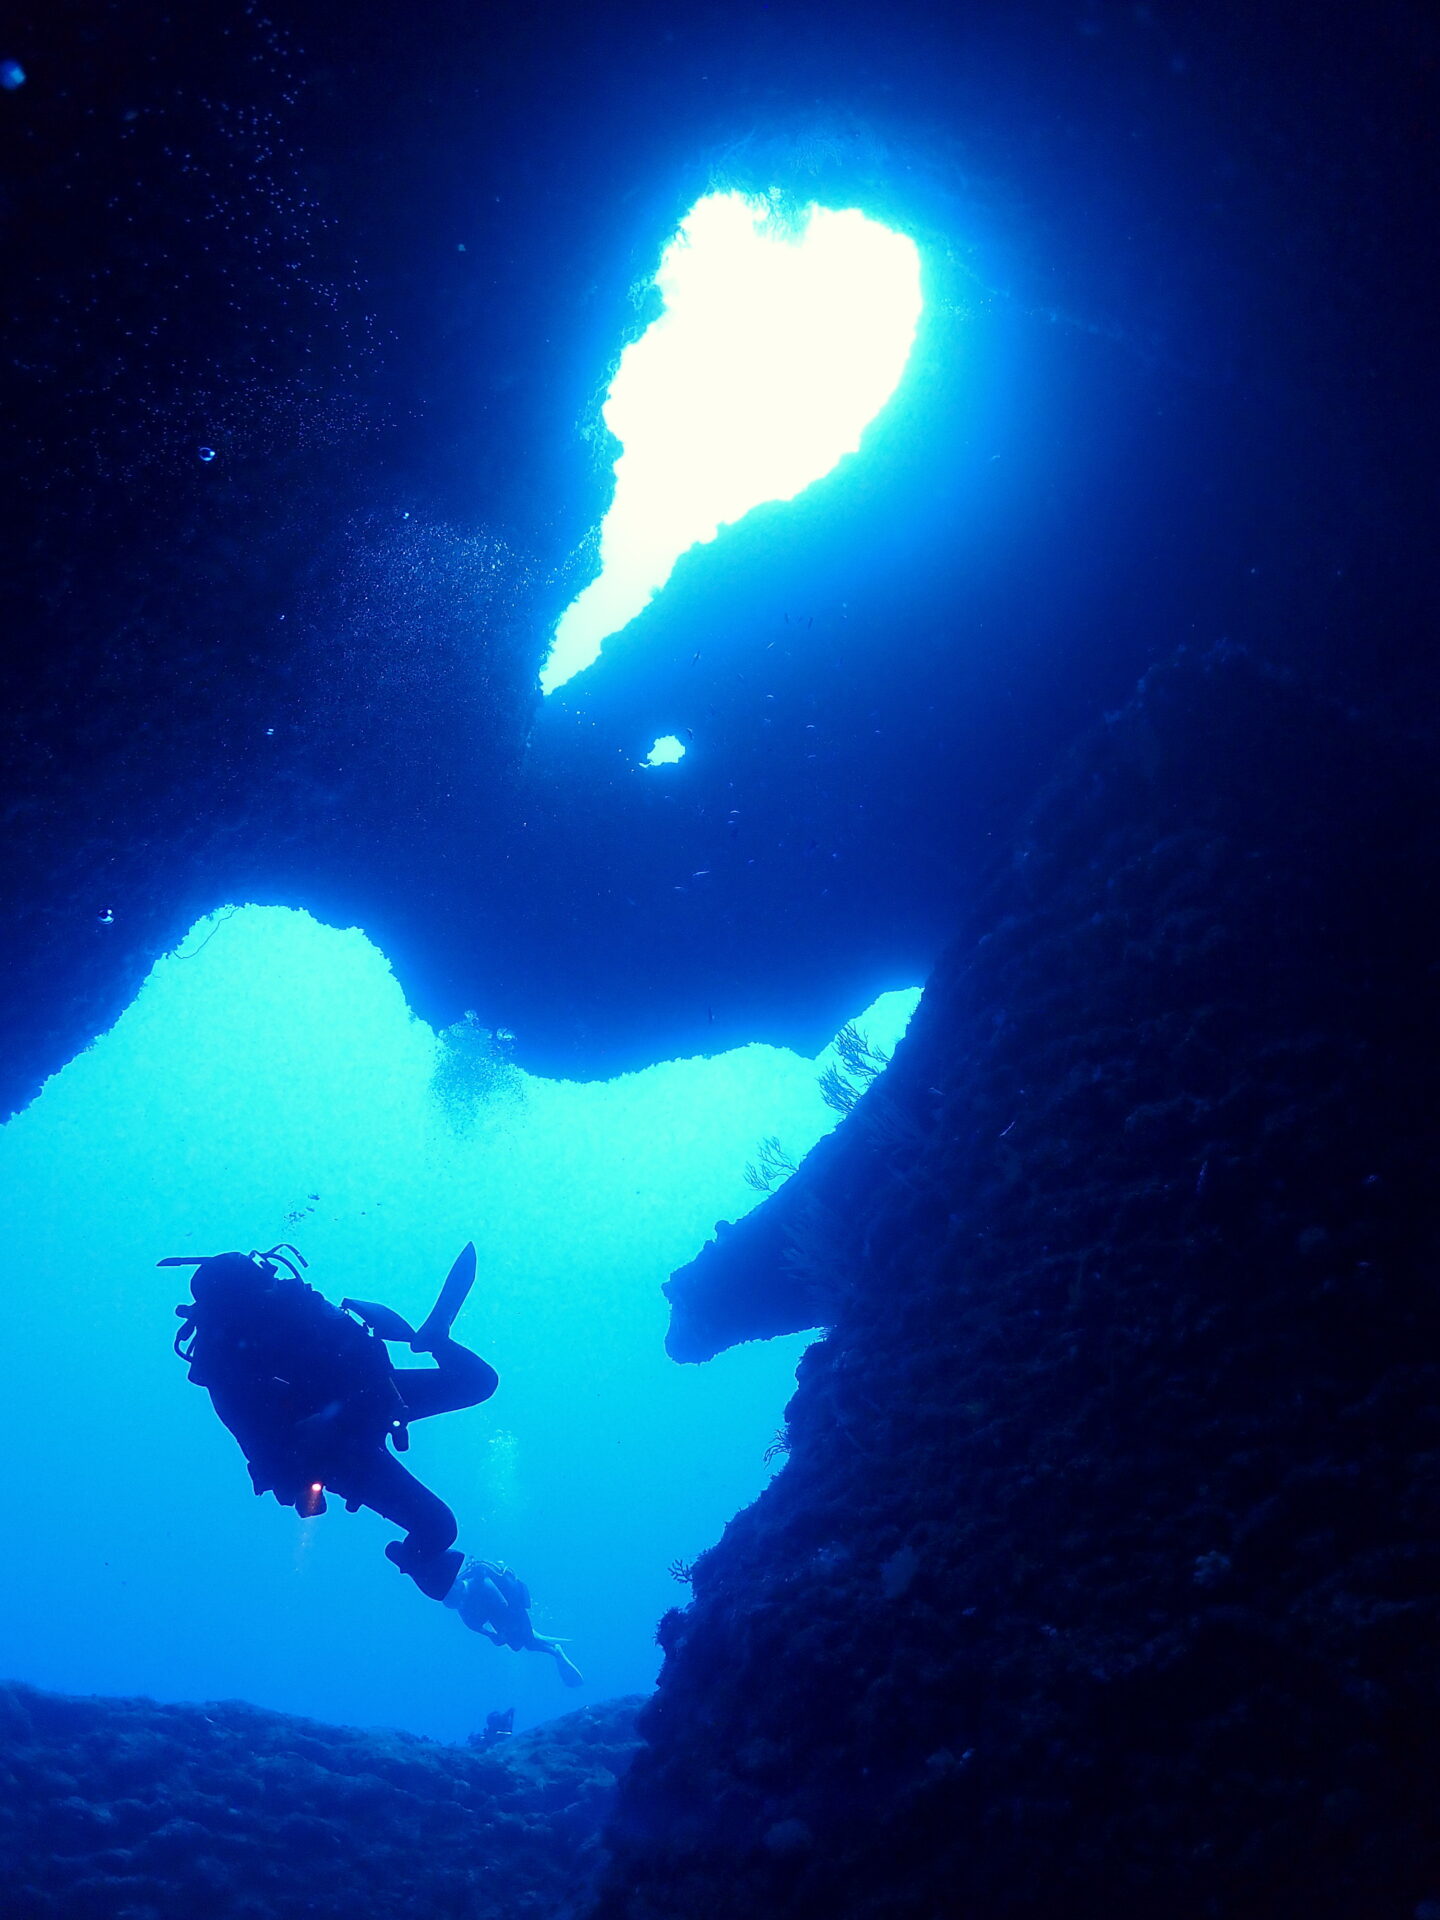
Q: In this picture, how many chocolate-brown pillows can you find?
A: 0